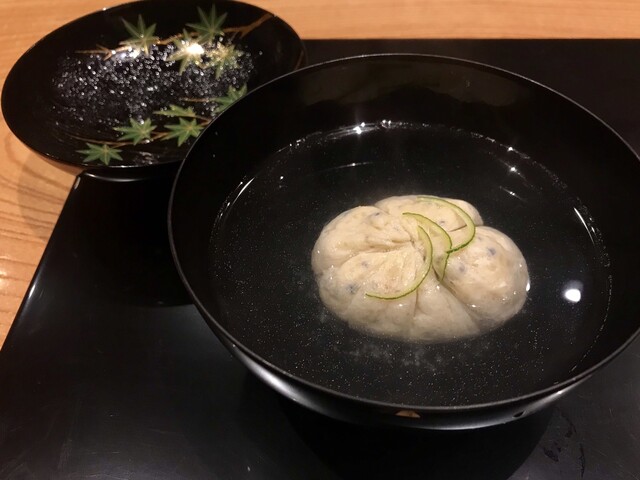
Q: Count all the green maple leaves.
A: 9